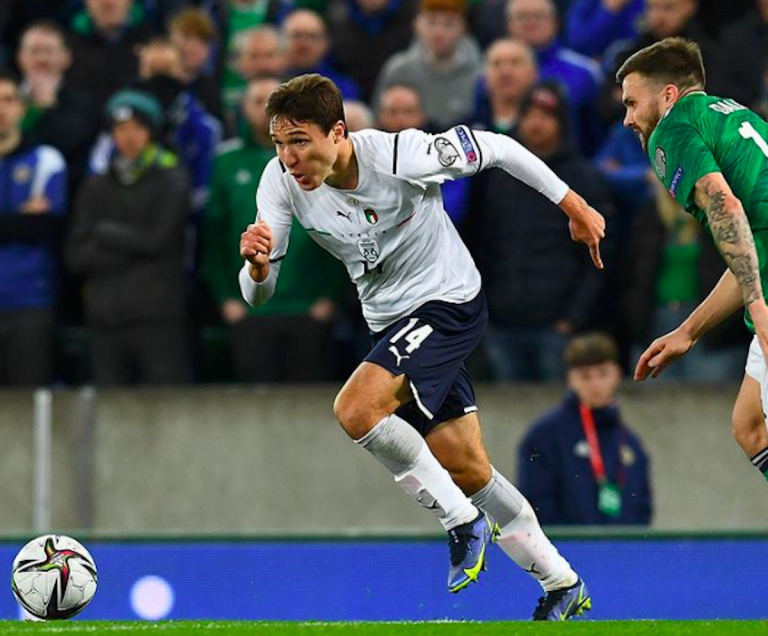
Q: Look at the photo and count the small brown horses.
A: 0